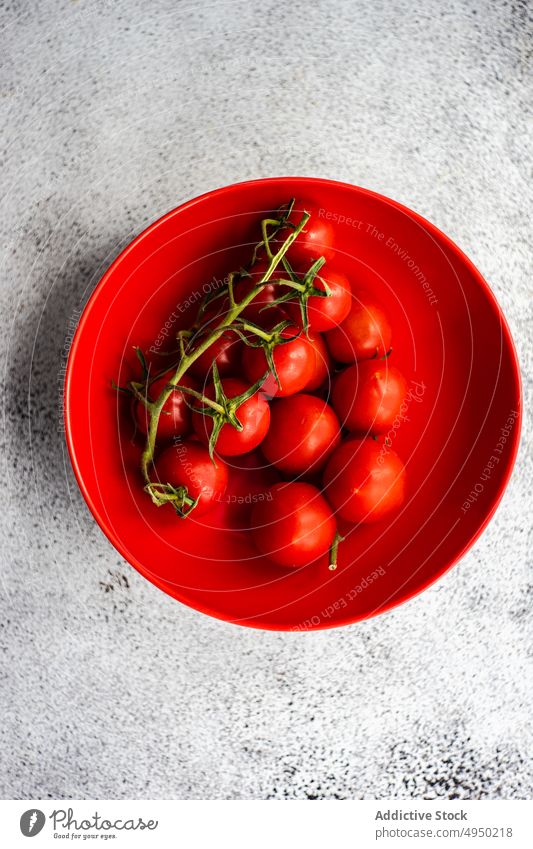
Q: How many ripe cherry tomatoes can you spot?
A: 14